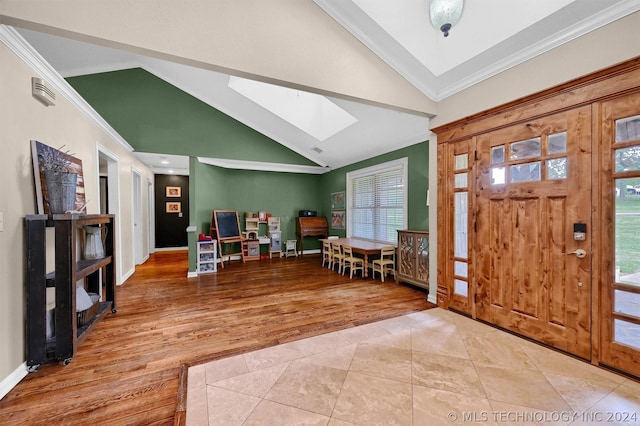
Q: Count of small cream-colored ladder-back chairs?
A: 4